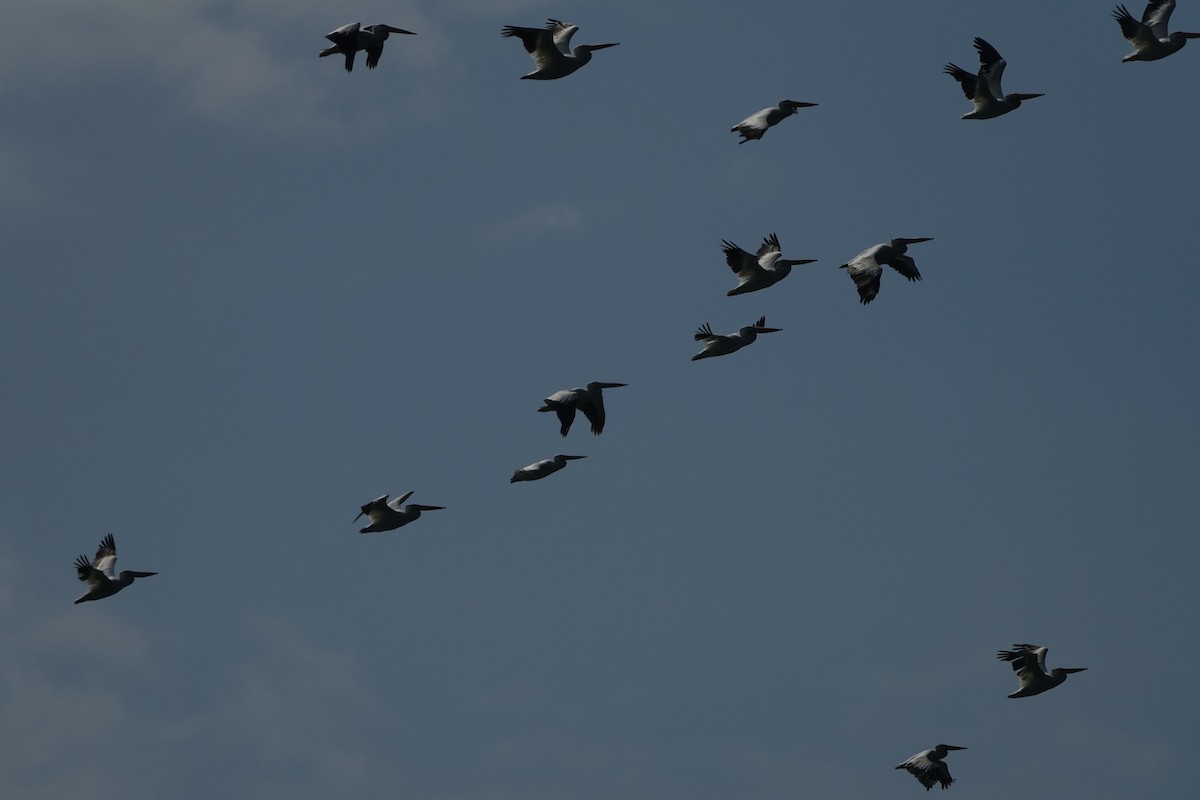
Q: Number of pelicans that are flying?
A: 14